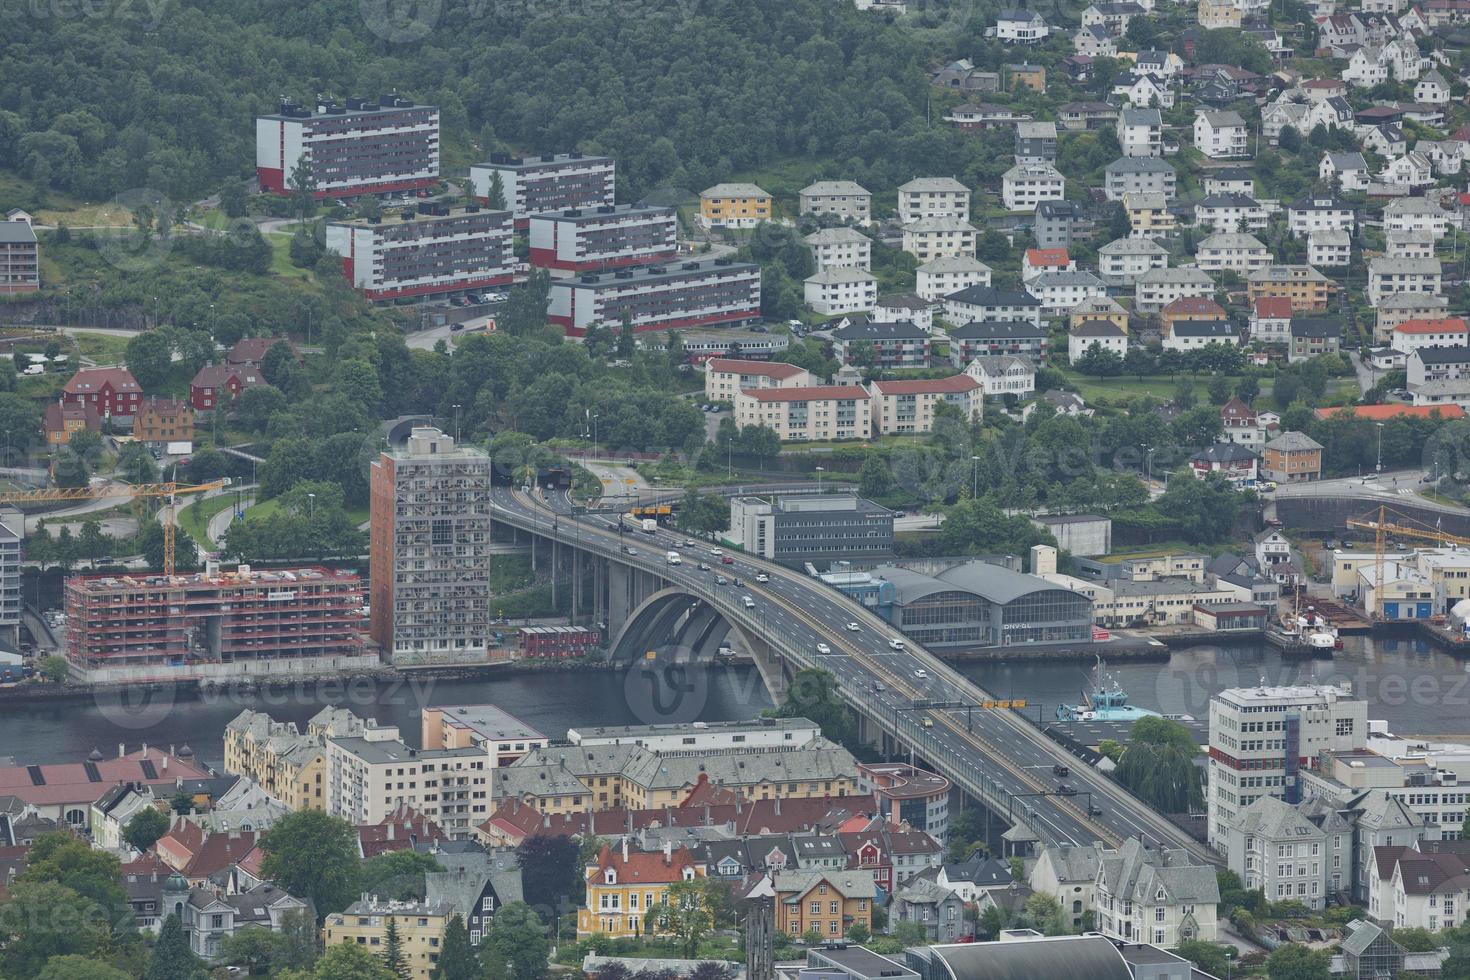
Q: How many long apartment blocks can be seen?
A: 5